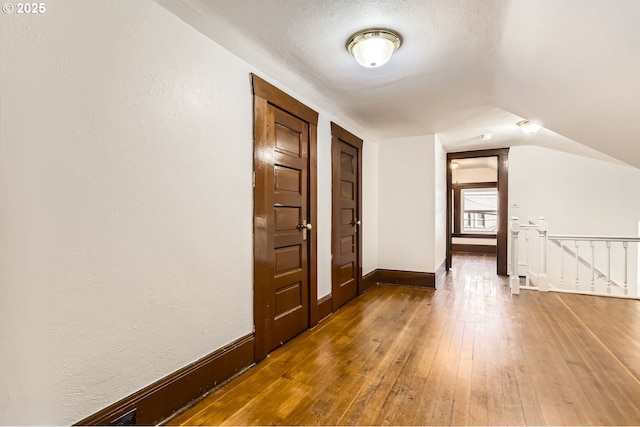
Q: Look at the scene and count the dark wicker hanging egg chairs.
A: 0